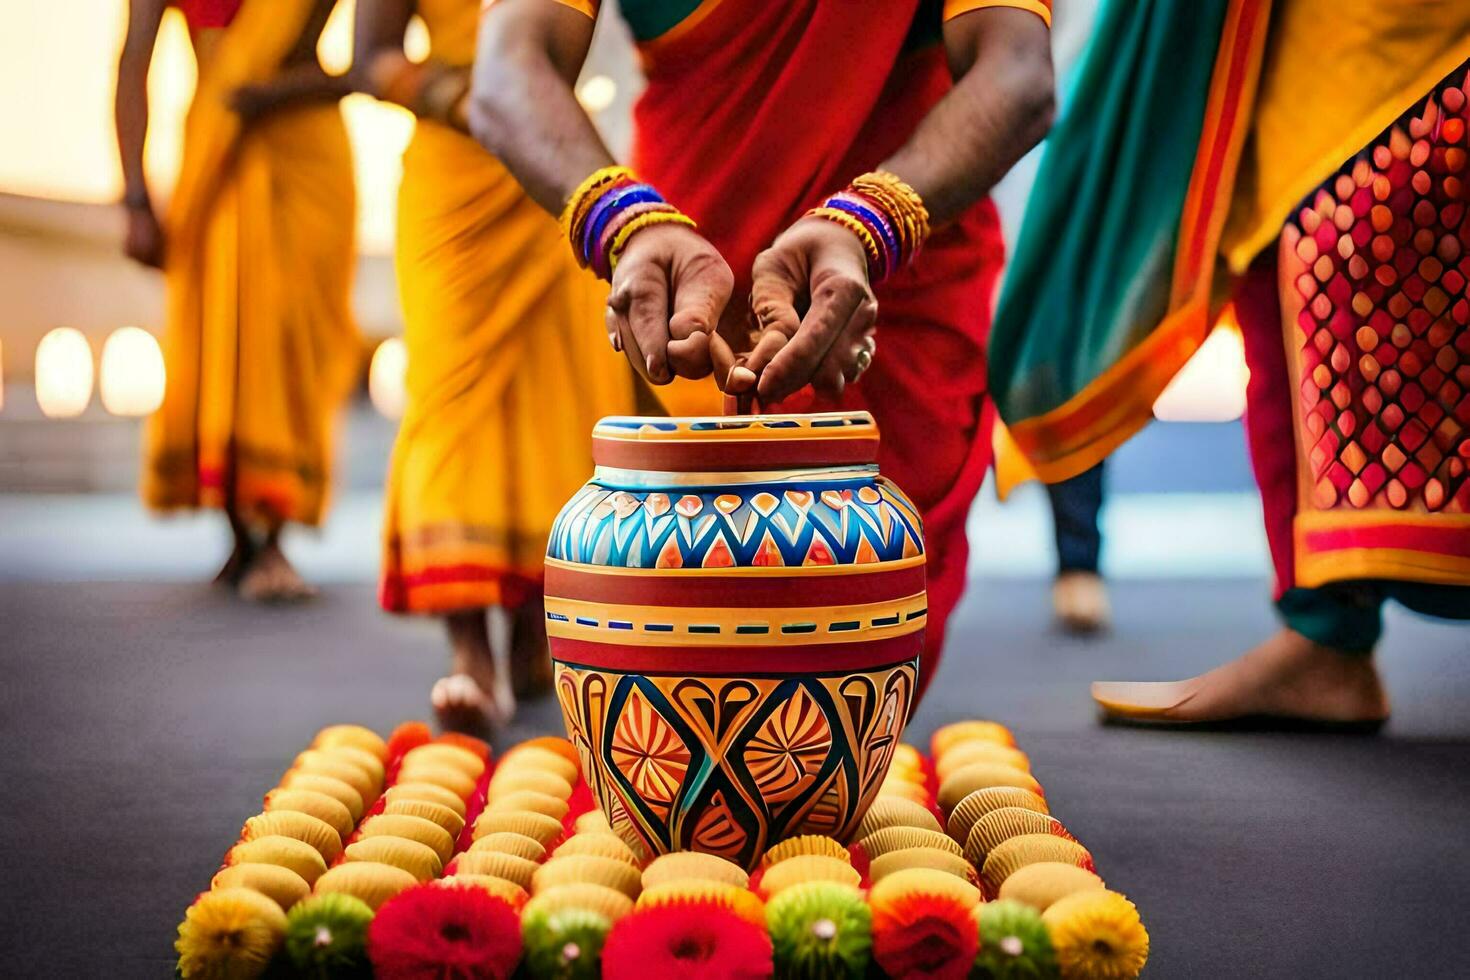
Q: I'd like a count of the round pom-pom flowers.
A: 9